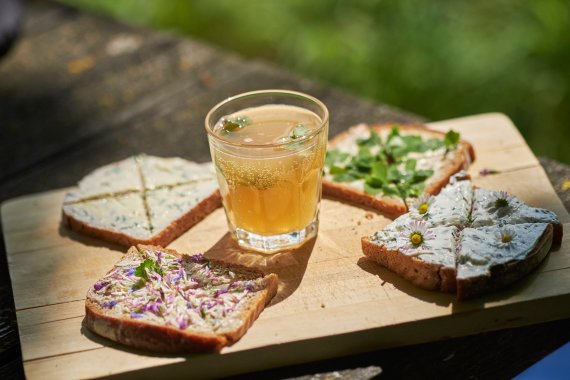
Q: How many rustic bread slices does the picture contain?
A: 4